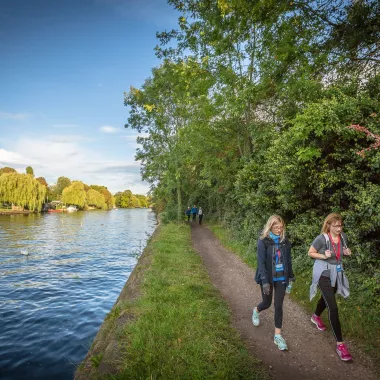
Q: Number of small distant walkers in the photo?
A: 3